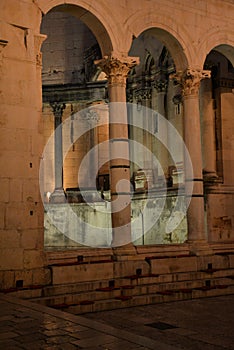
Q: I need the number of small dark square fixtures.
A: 6